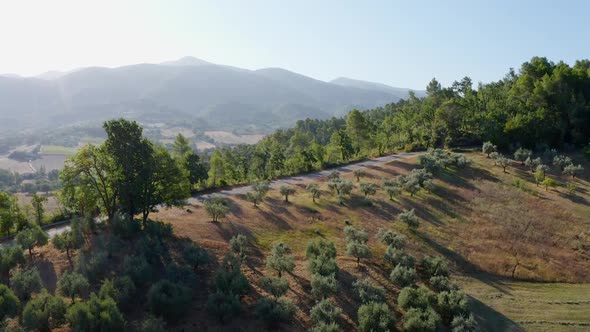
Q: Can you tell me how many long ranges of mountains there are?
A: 1